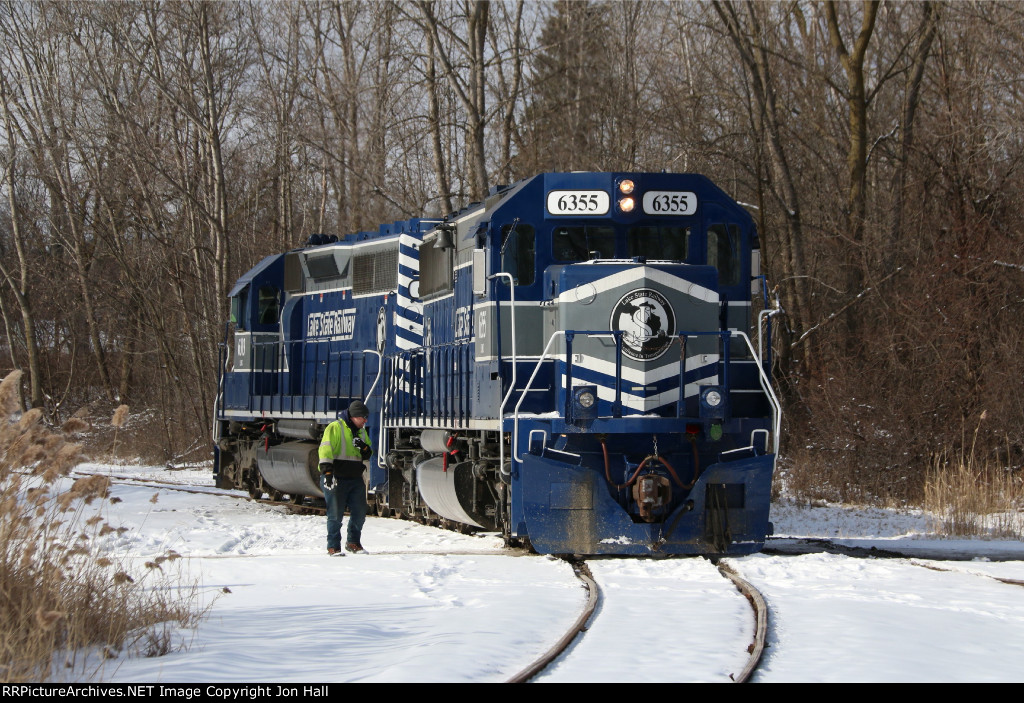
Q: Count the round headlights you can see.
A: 4